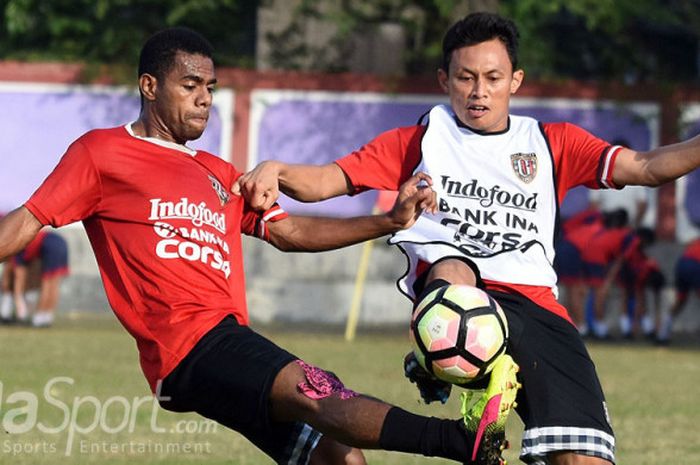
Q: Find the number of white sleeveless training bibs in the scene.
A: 1